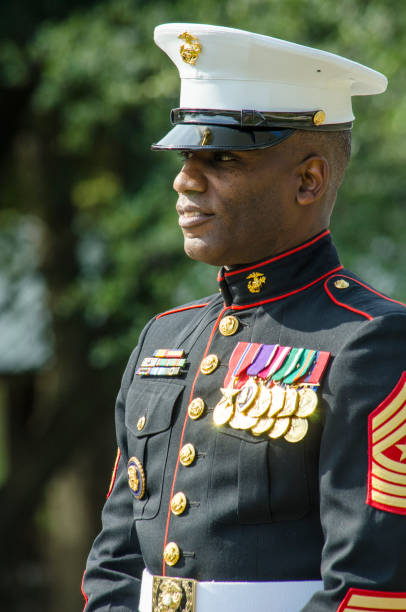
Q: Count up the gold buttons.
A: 9